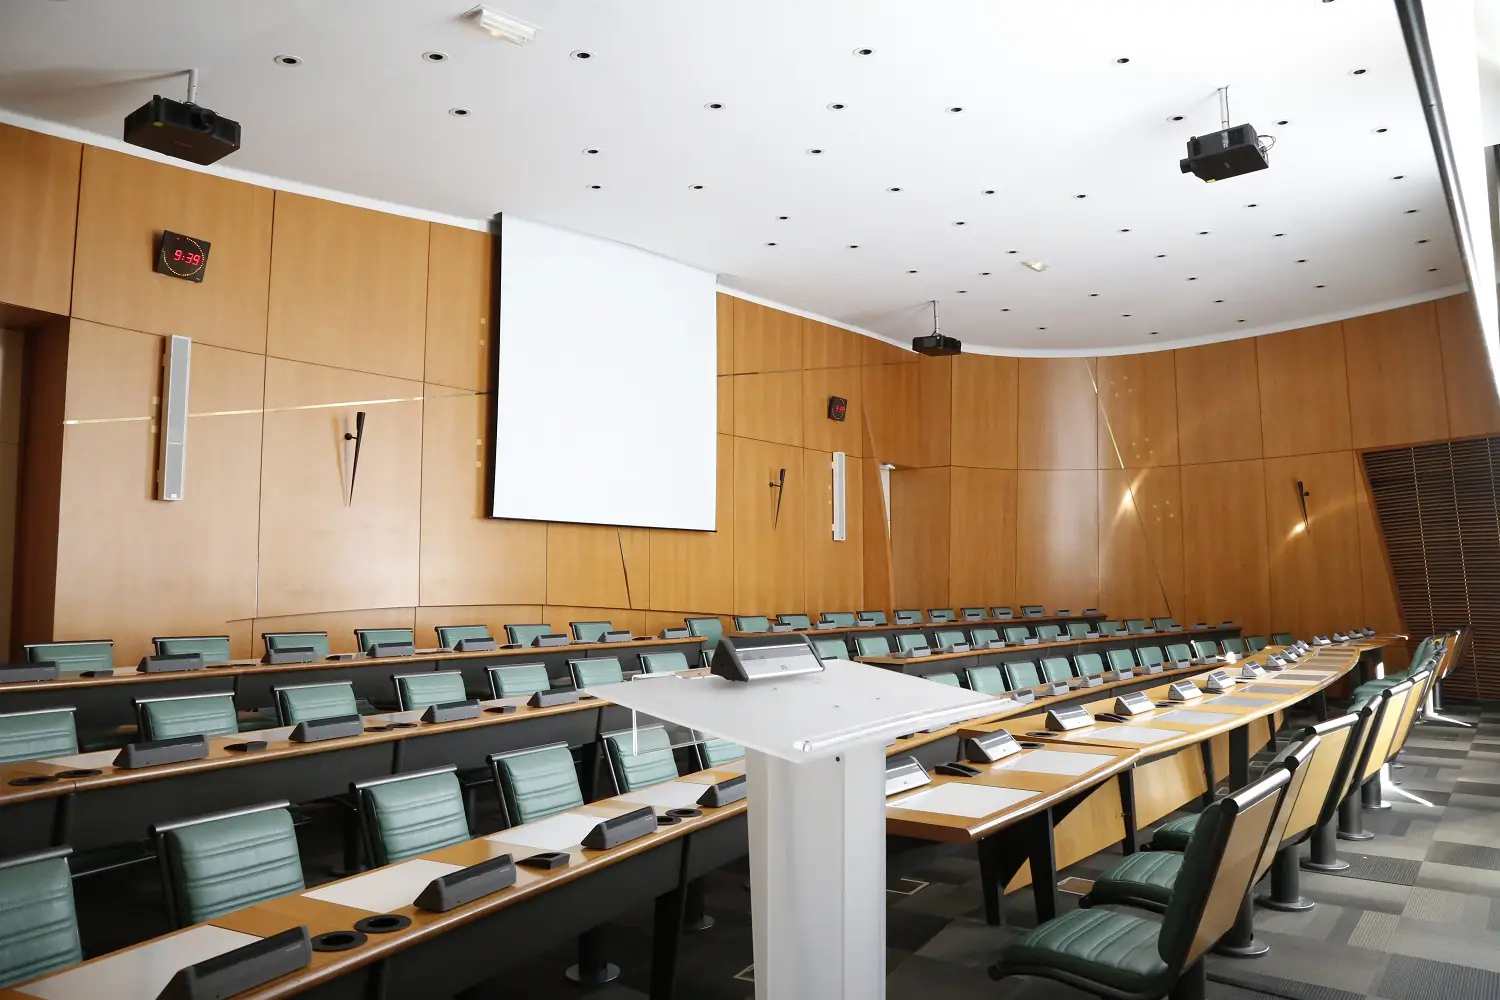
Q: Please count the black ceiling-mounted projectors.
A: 3